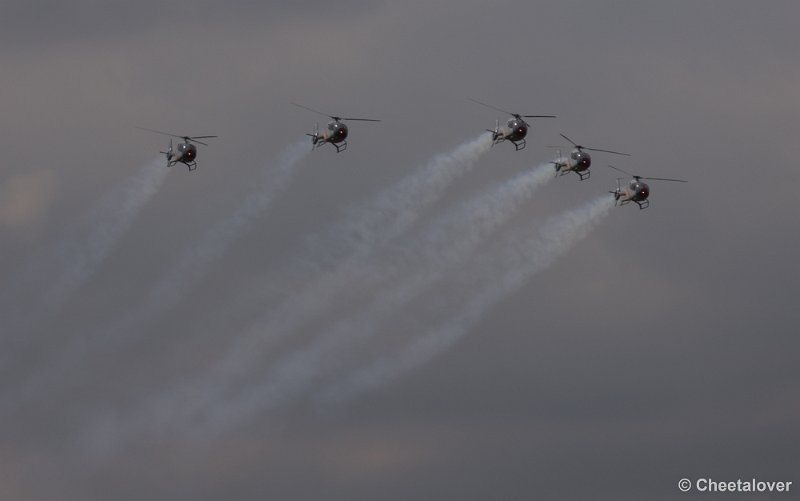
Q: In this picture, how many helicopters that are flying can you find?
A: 5